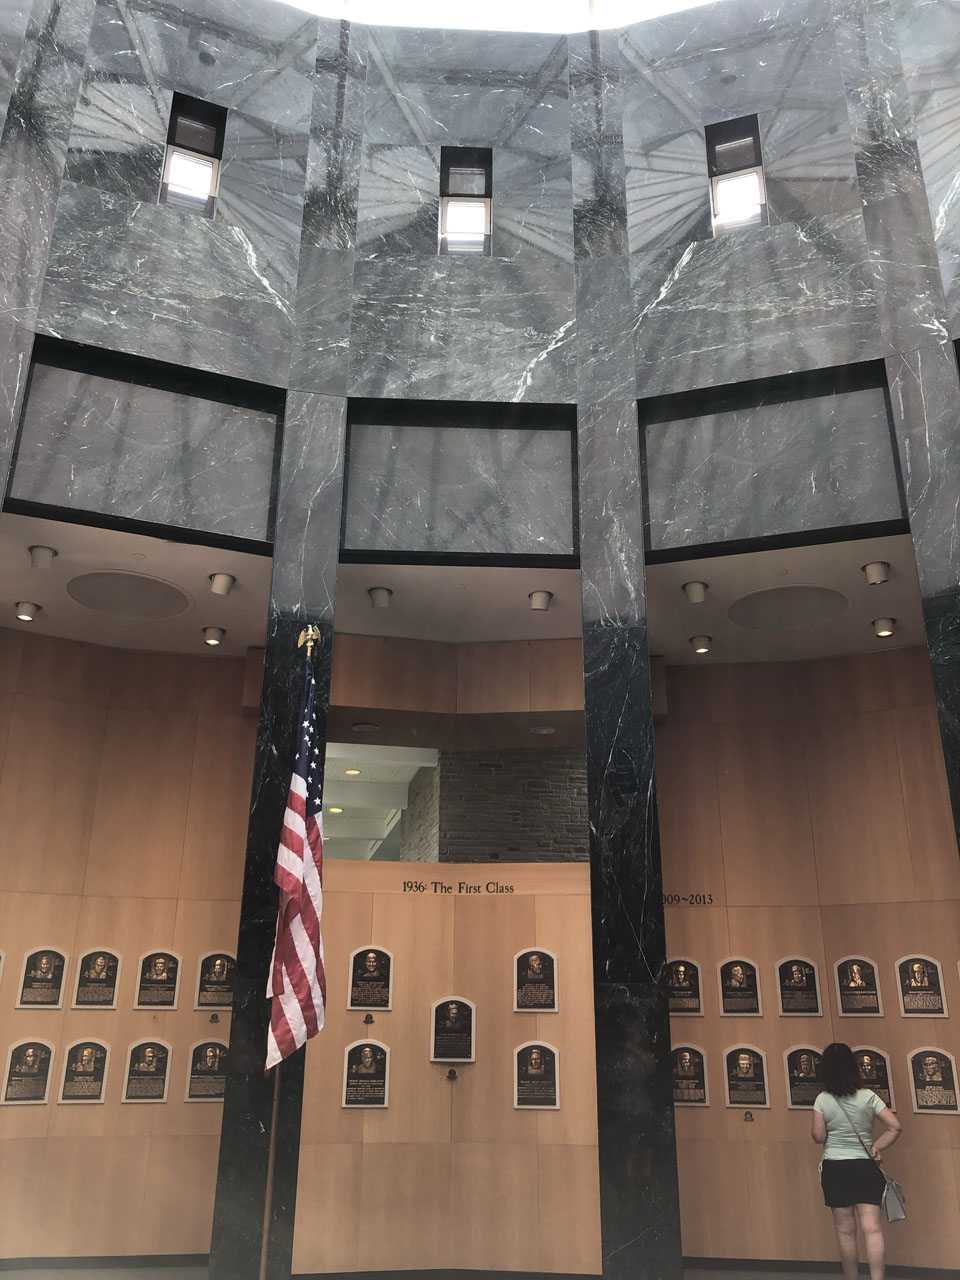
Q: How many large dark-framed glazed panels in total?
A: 3